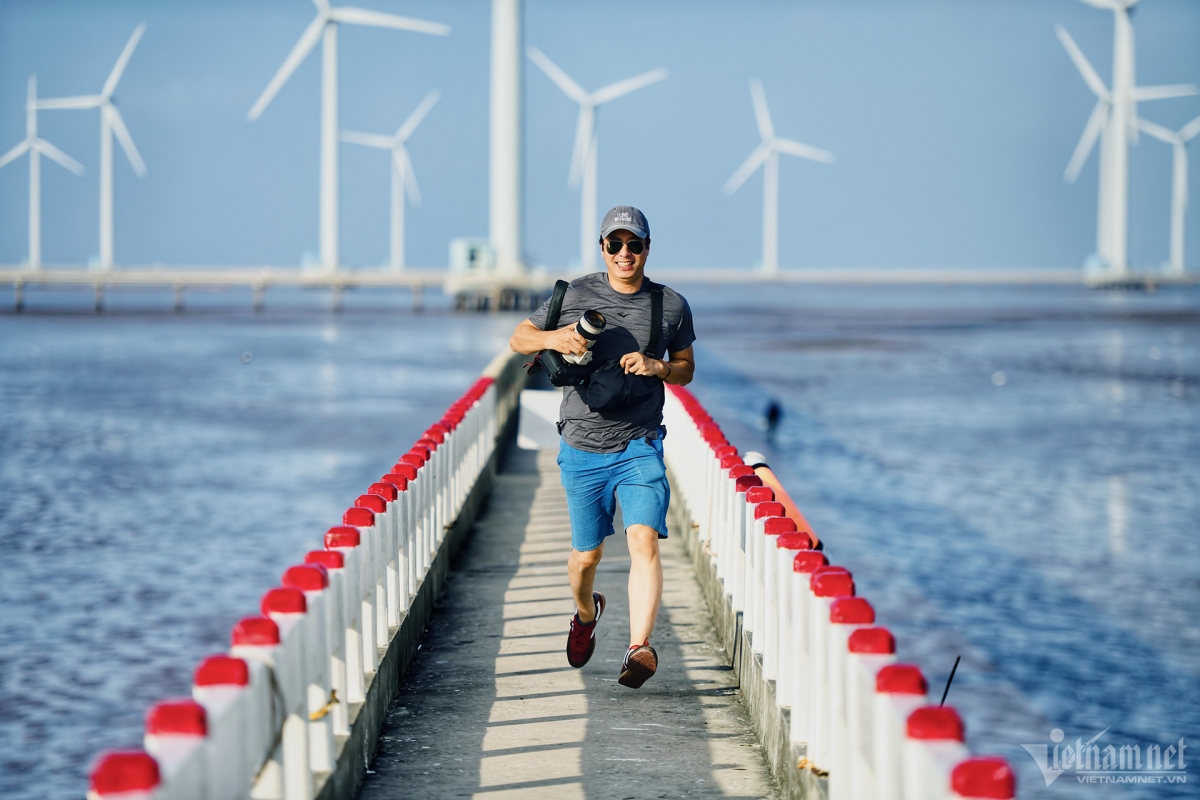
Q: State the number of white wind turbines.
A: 10